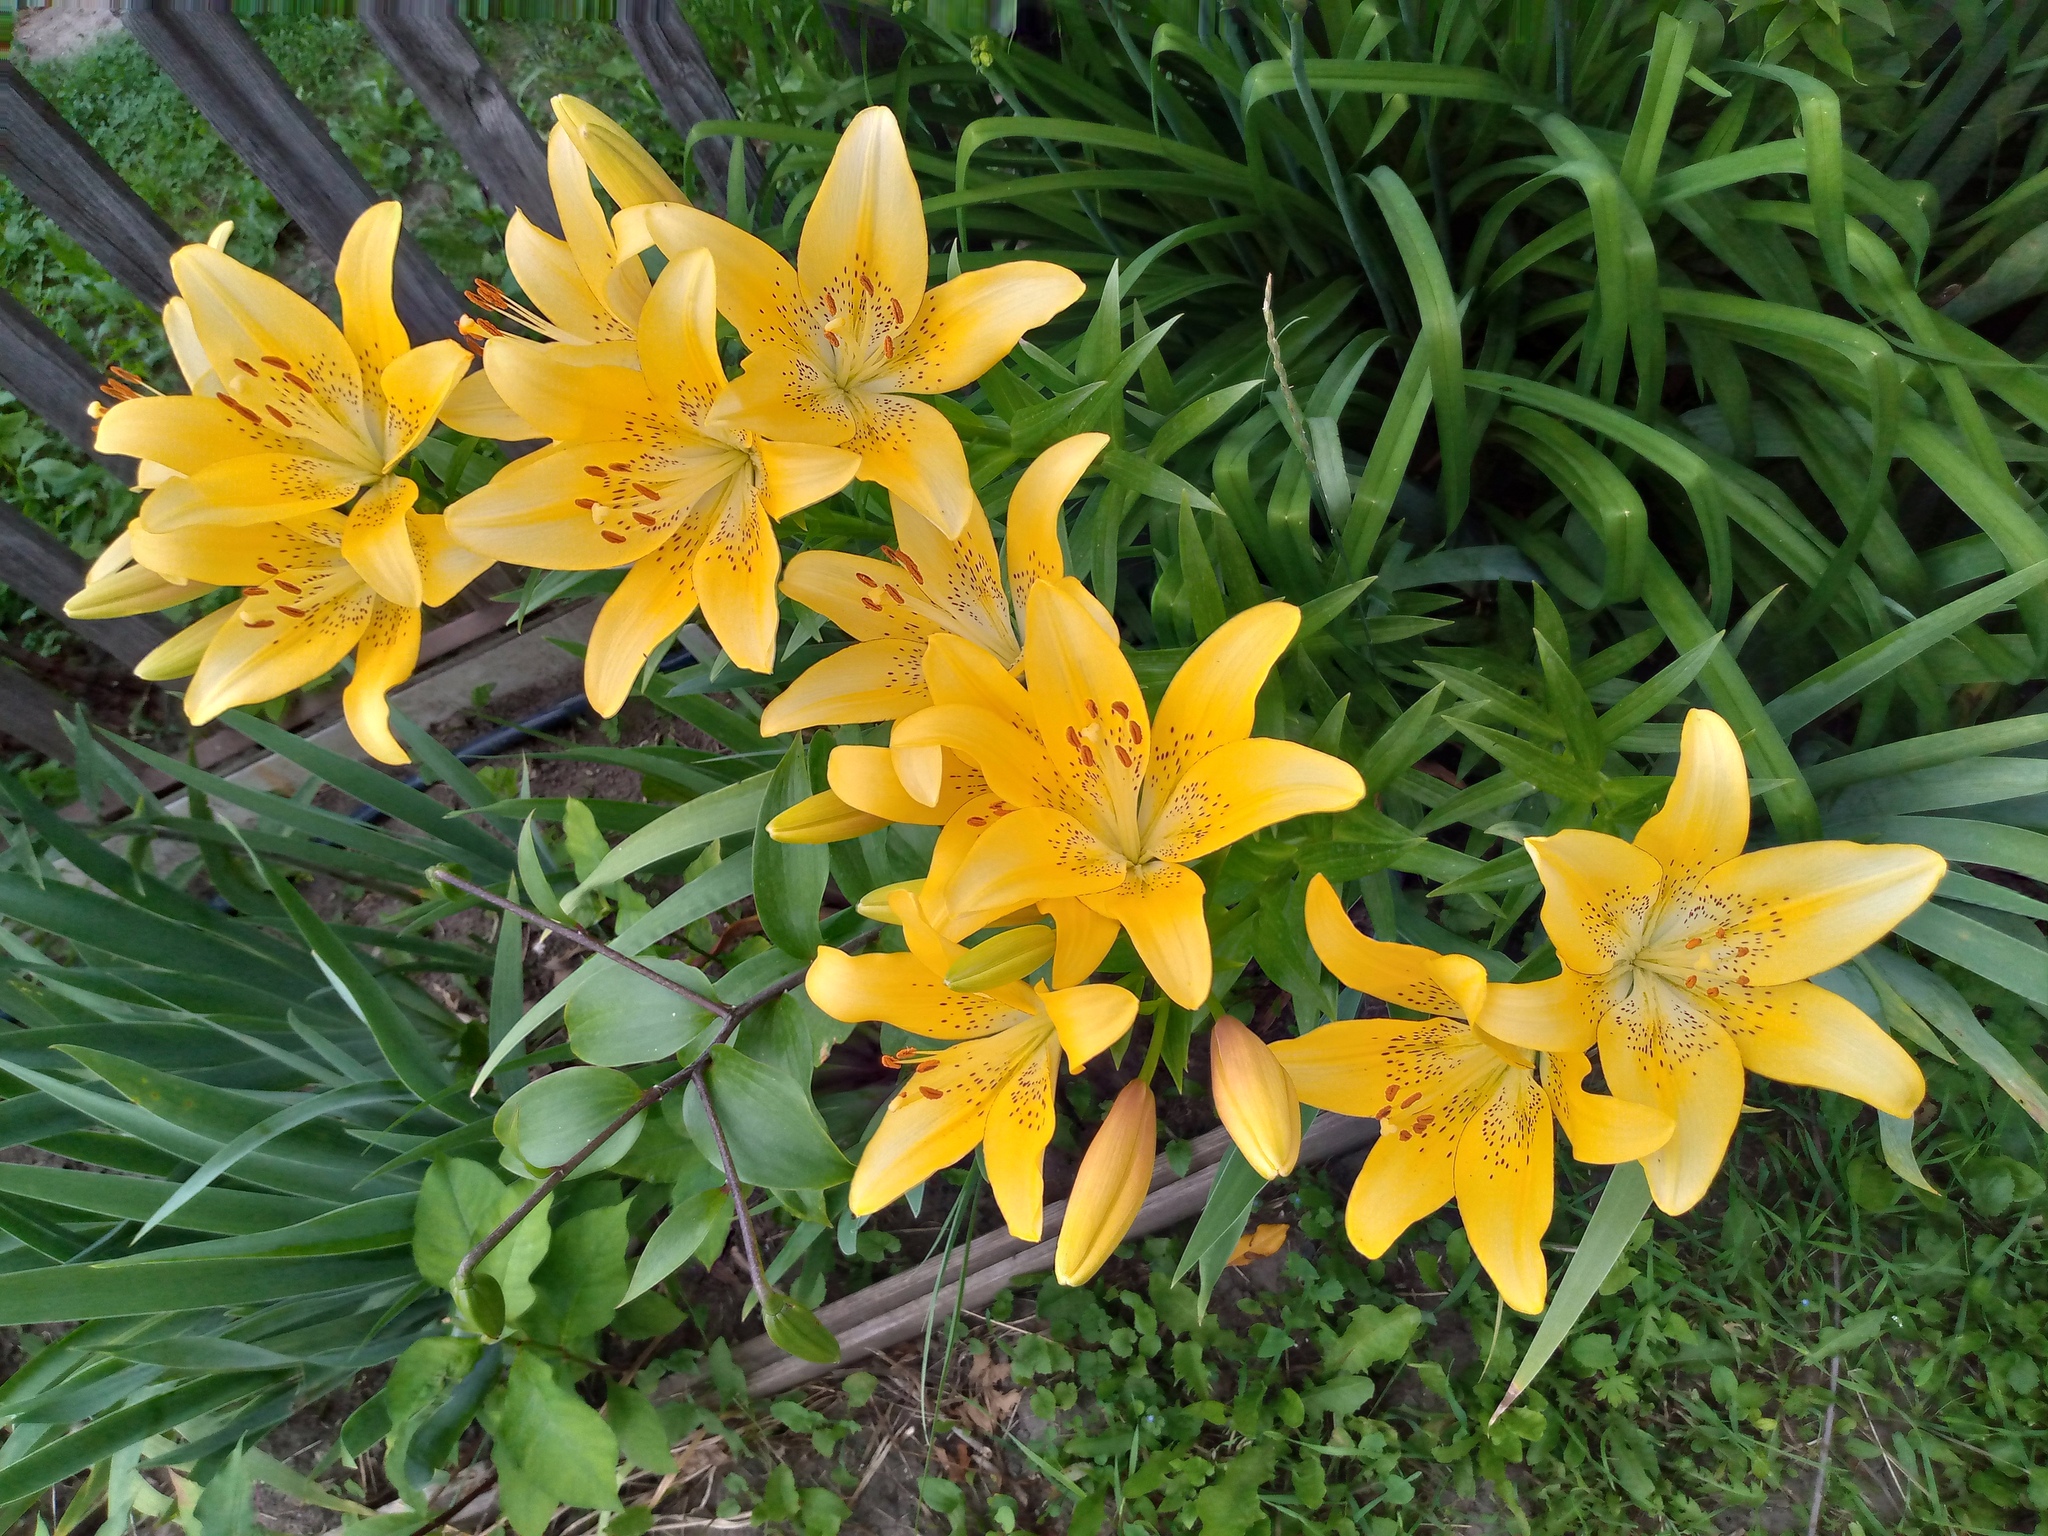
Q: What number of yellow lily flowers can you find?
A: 12